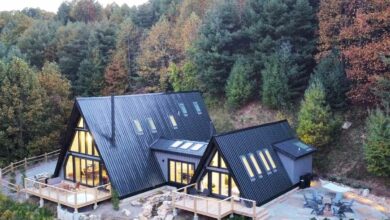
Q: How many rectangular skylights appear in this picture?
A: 13